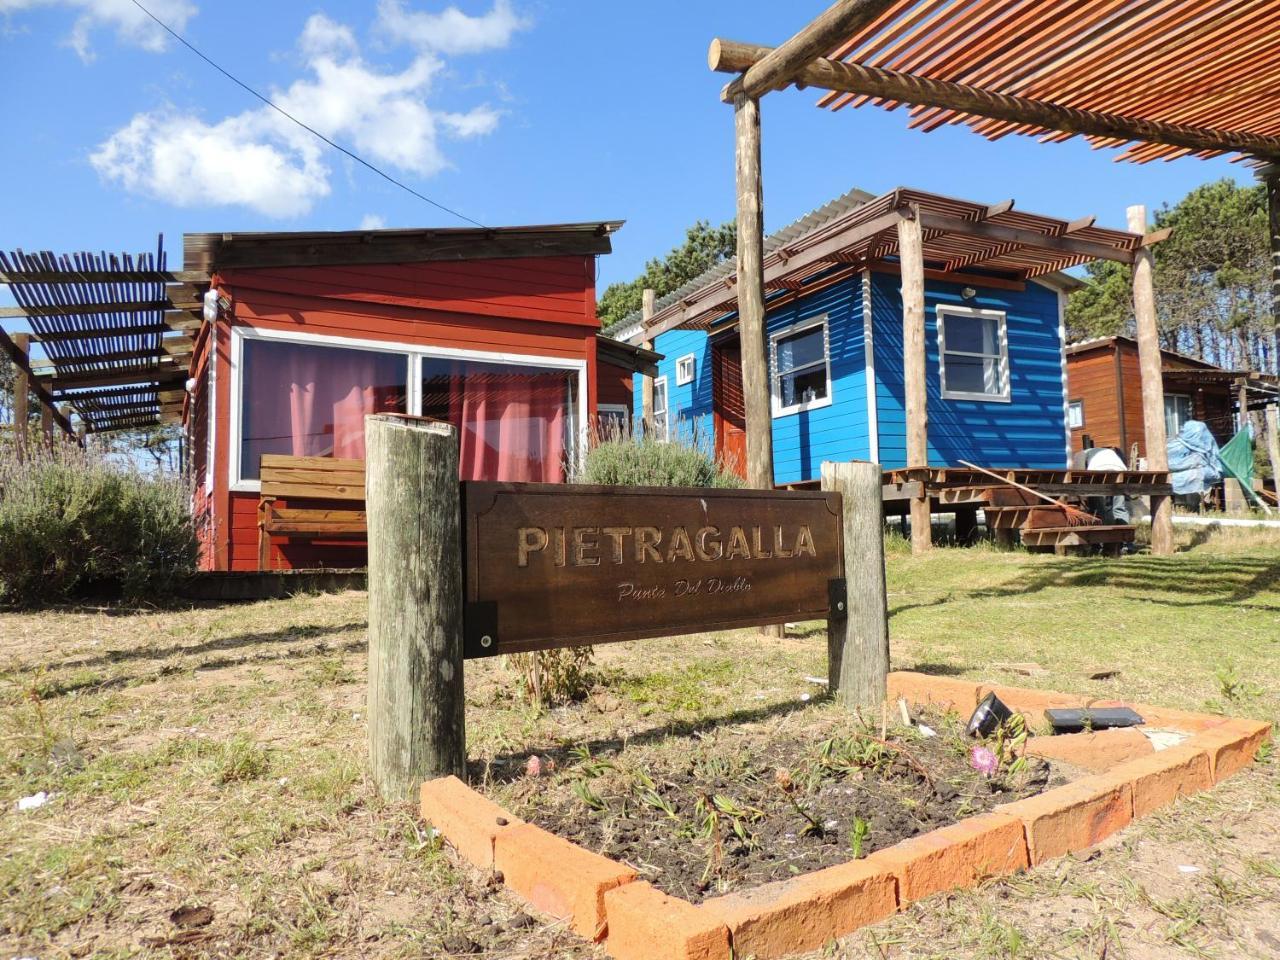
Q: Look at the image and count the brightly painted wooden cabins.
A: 2